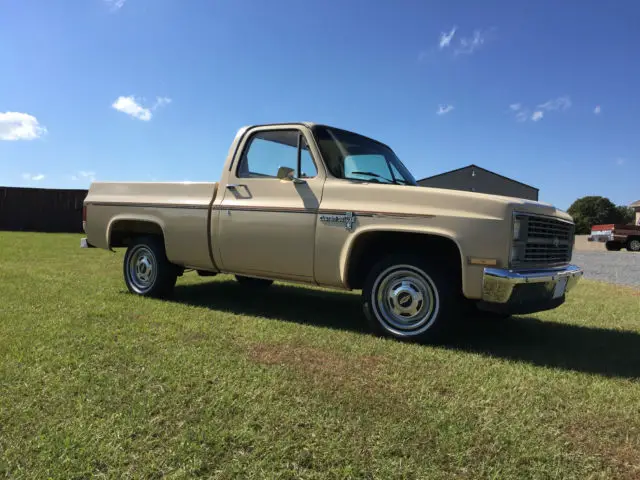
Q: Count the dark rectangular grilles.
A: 1